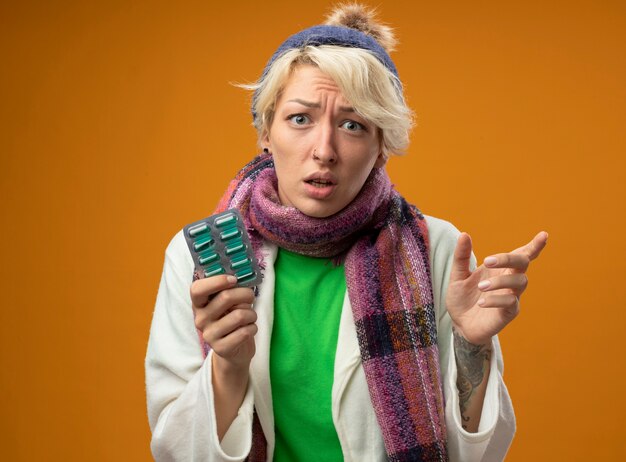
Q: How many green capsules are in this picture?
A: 9